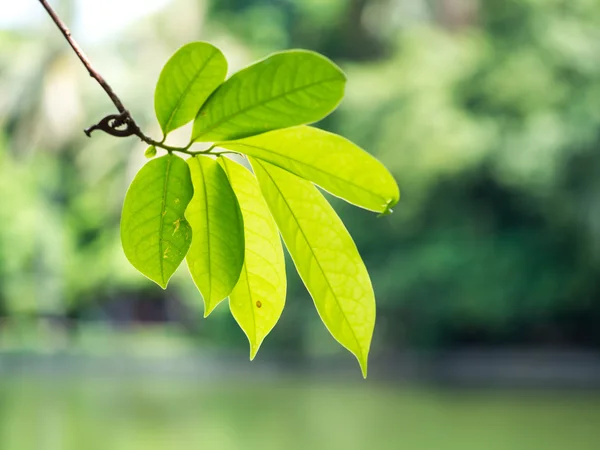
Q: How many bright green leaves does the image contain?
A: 7